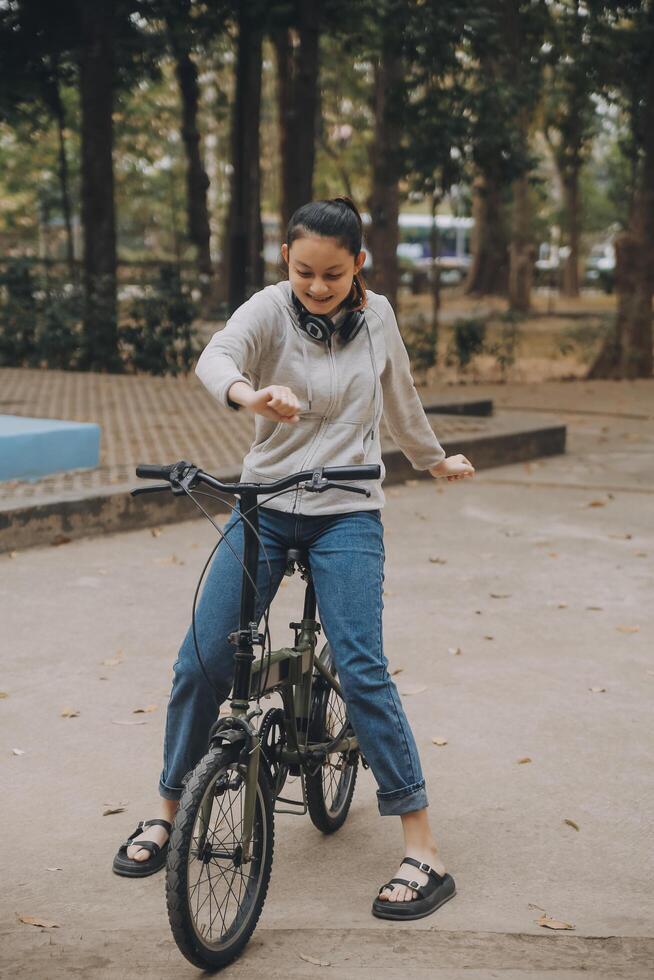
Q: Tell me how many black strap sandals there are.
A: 2